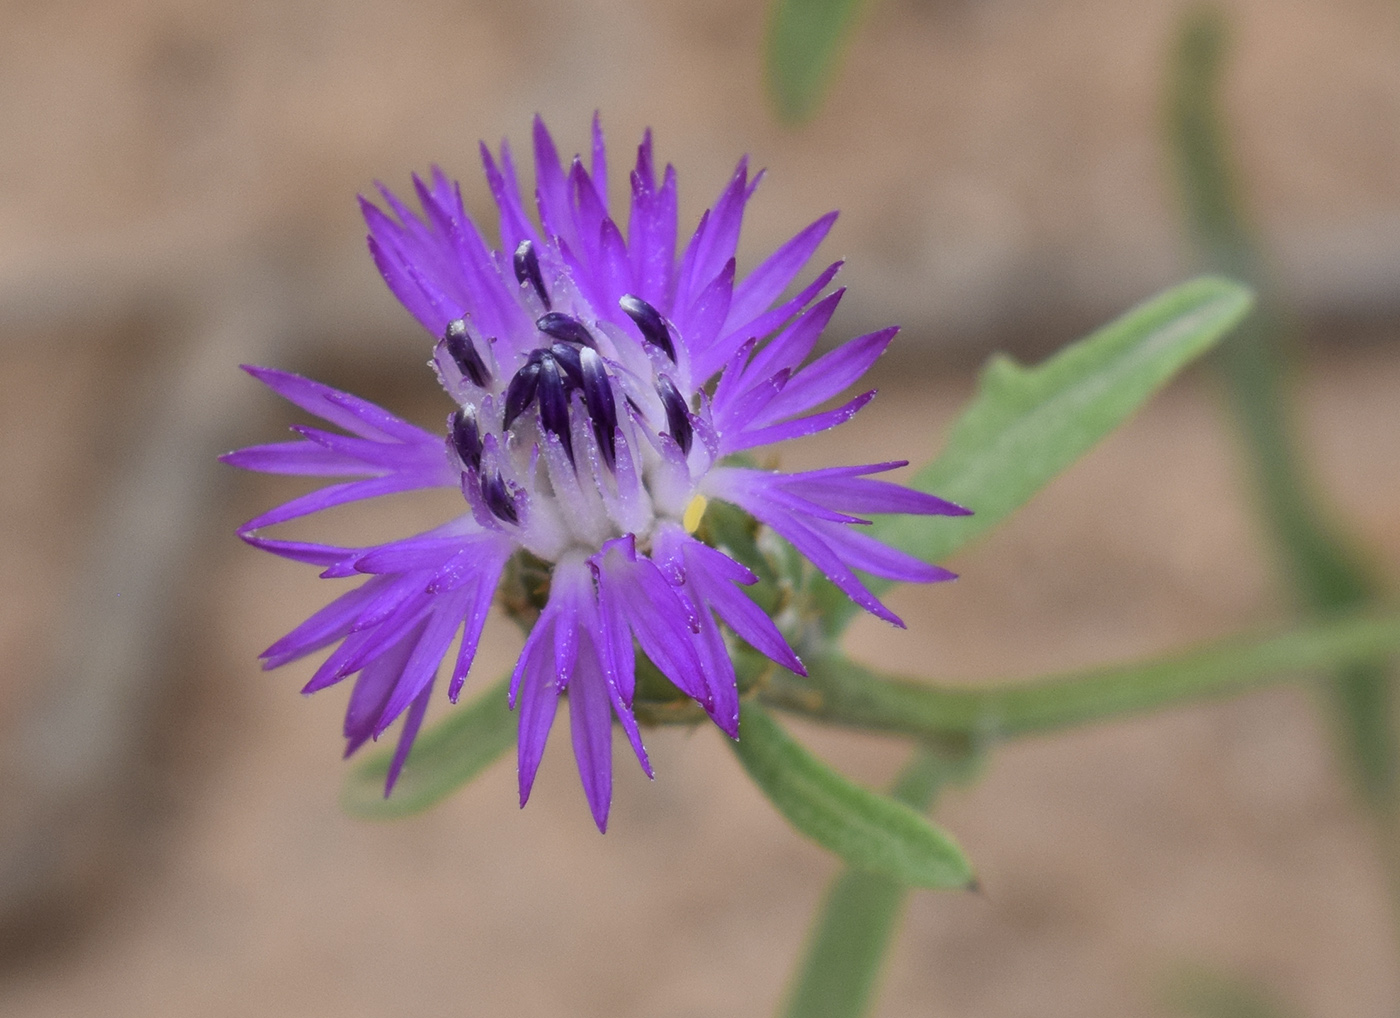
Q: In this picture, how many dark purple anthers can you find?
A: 11